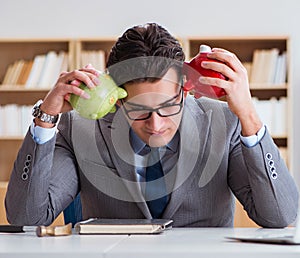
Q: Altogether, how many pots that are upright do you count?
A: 0